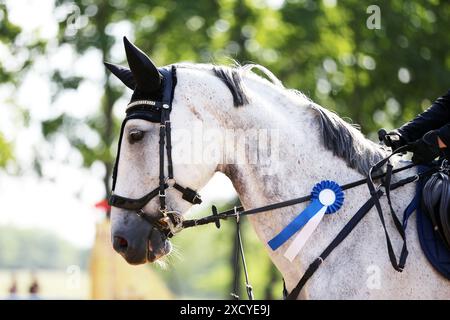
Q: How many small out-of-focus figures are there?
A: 2